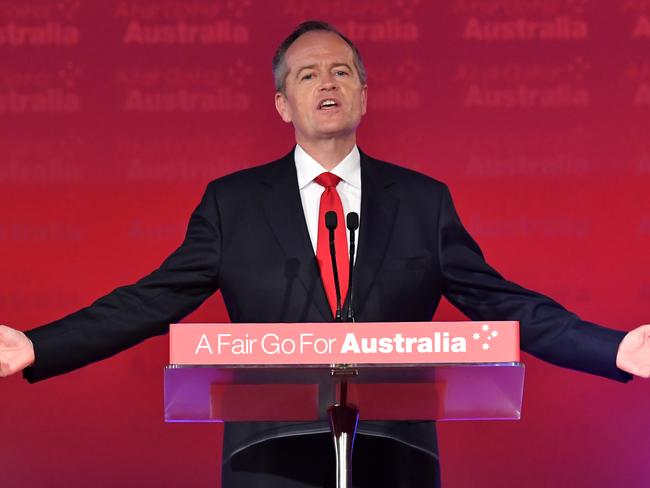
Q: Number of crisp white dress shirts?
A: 1